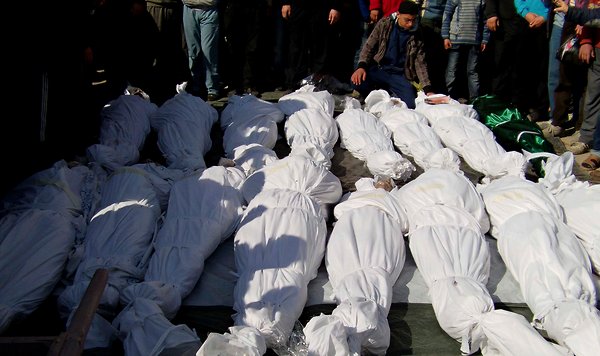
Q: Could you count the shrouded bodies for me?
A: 15